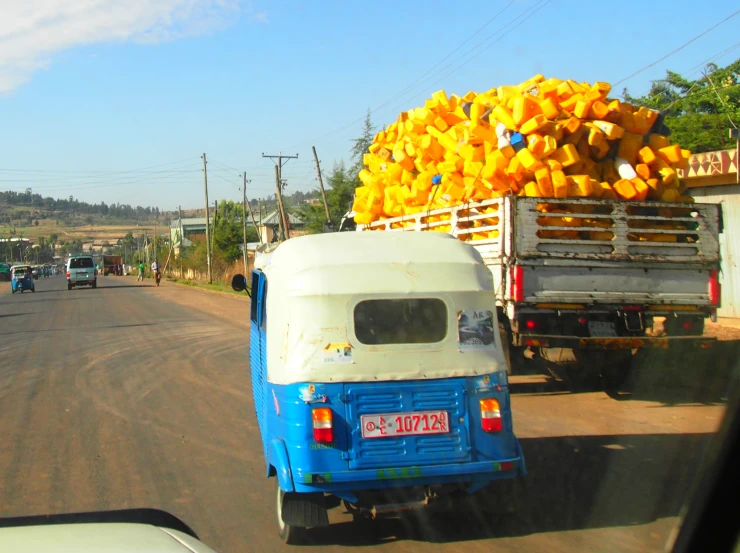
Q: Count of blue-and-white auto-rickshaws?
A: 2